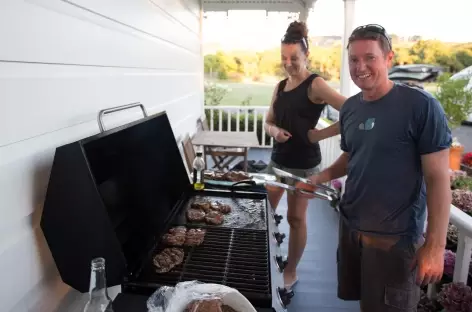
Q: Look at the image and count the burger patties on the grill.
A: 7